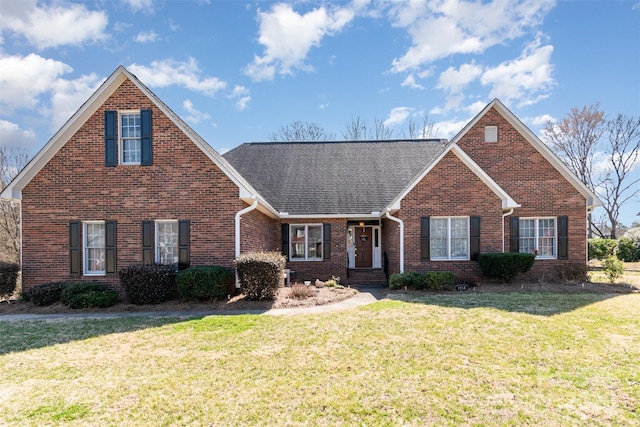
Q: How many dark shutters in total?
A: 12